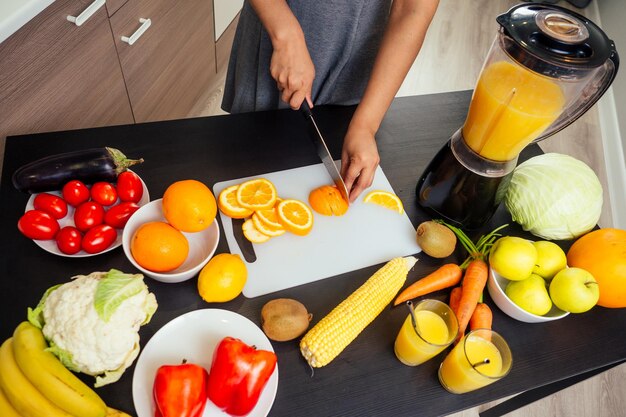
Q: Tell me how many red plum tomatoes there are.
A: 9